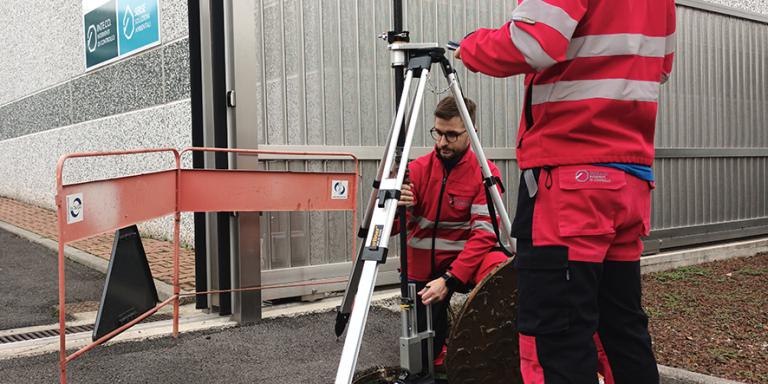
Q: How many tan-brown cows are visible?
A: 0